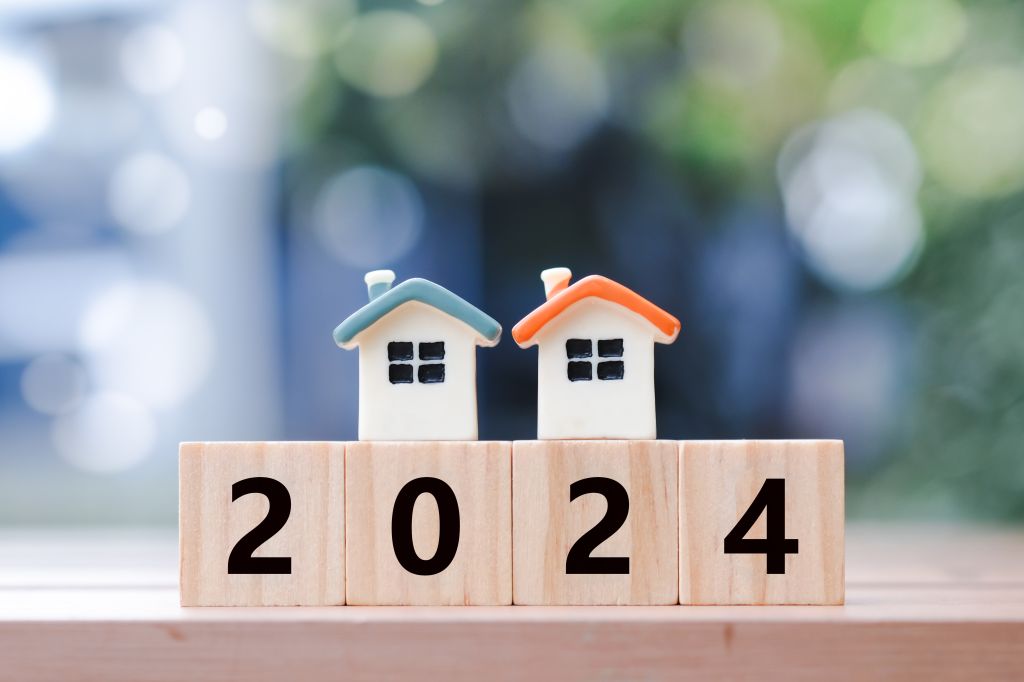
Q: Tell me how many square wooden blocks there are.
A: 4